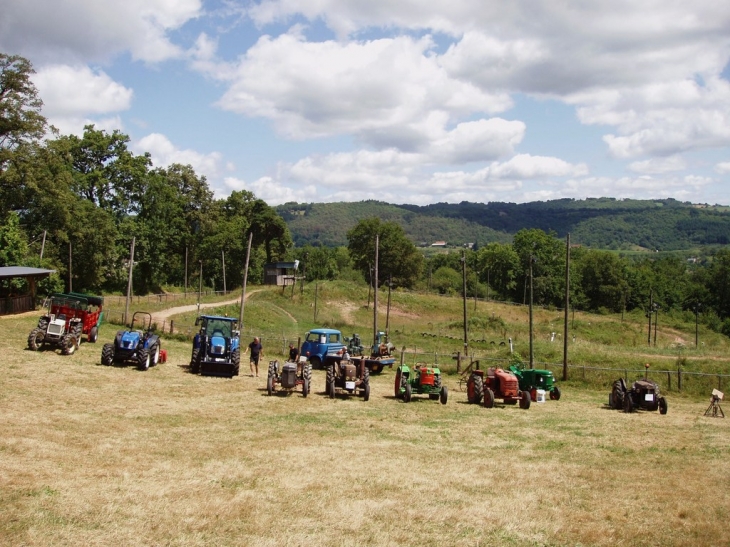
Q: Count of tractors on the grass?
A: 9